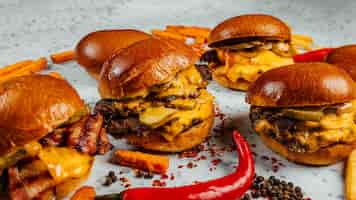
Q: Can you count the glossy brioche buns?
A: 6